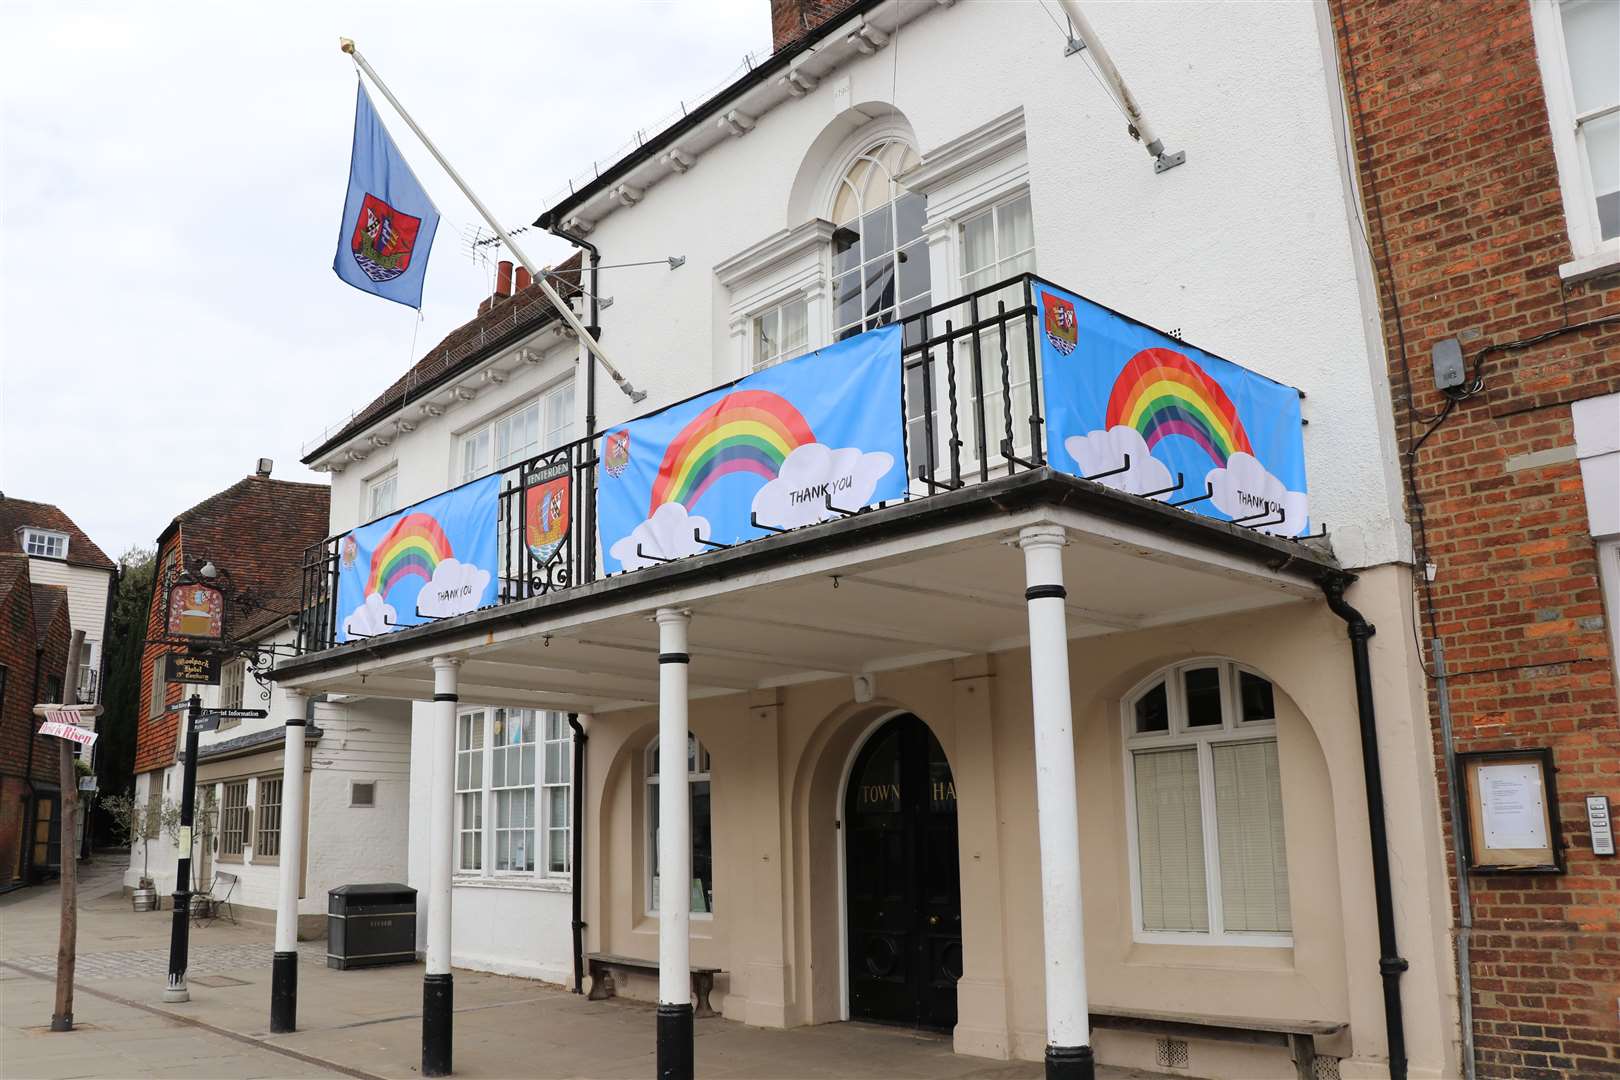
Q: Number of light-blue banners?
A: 3